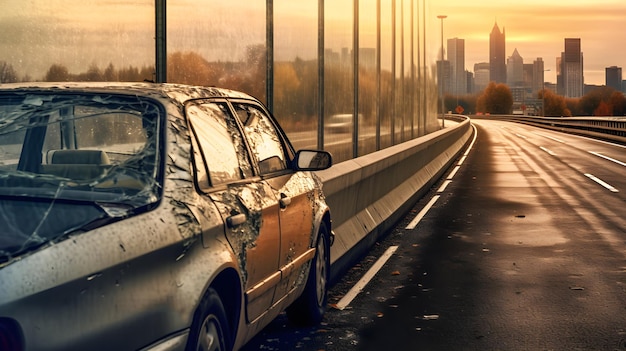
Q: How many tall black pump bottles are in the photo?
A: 0